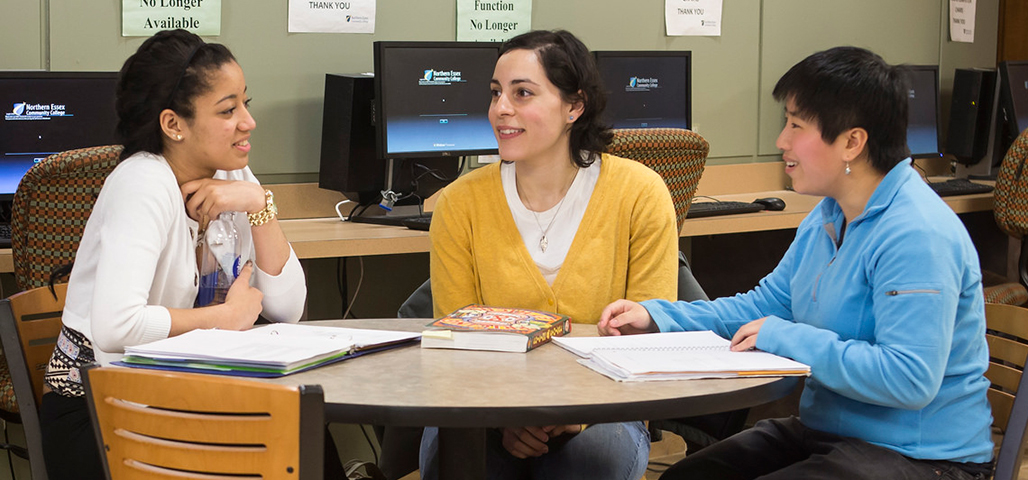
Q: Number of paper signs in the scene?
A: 5